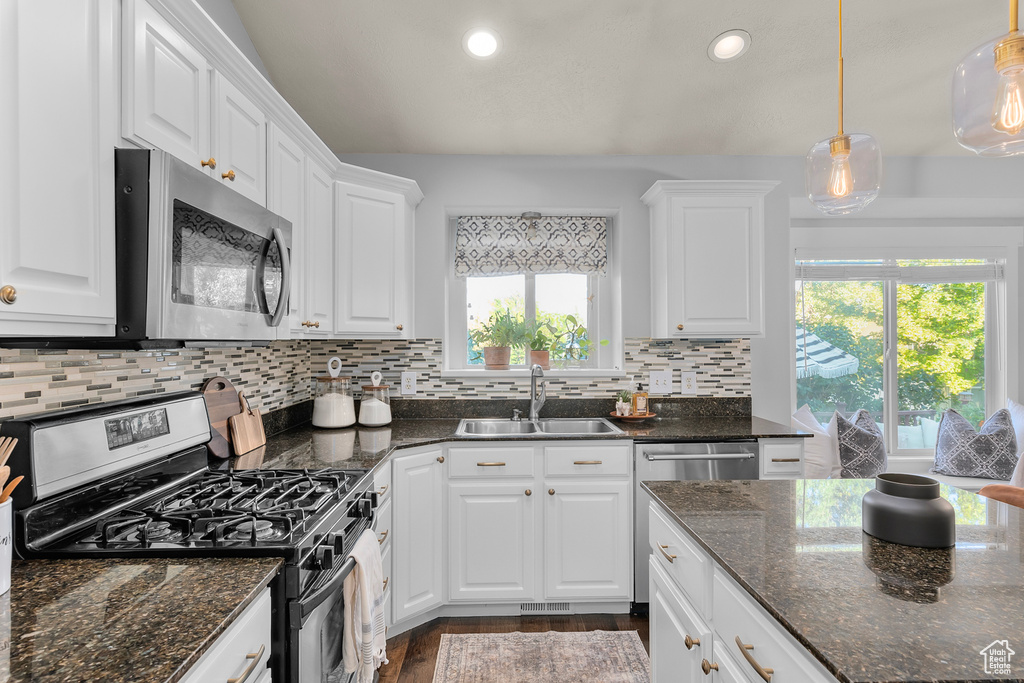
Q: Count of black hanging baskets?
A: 0